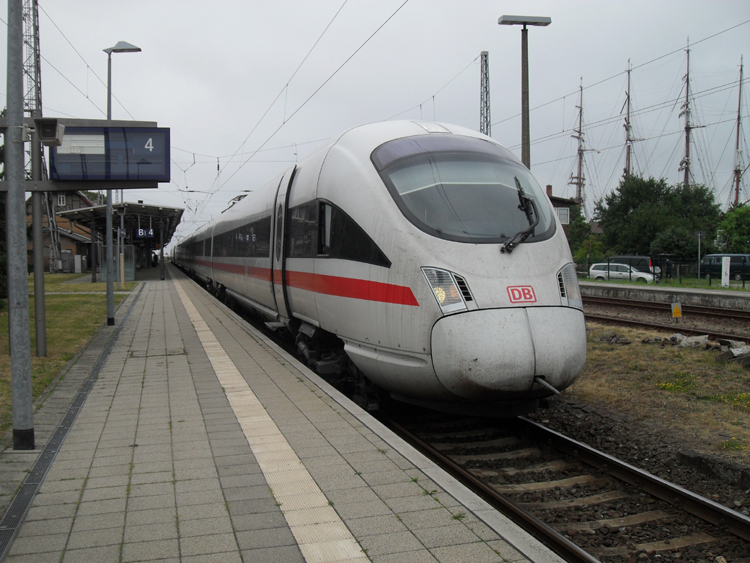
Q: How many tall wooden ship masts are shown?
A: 4